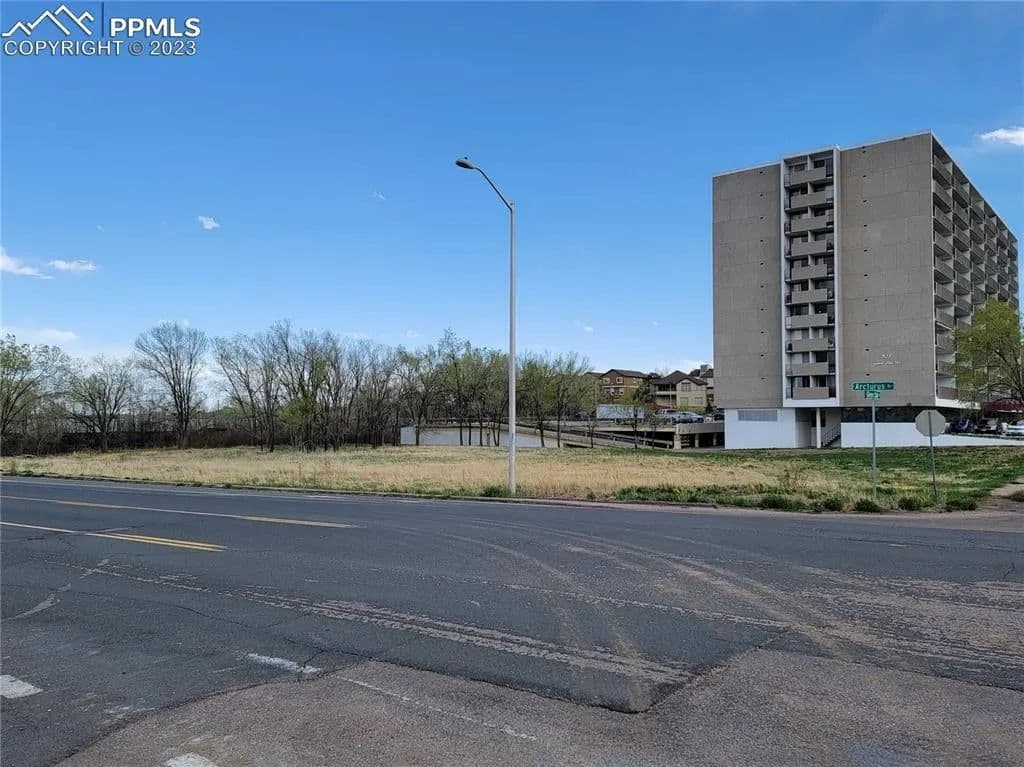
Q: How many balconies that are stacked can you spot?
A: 10